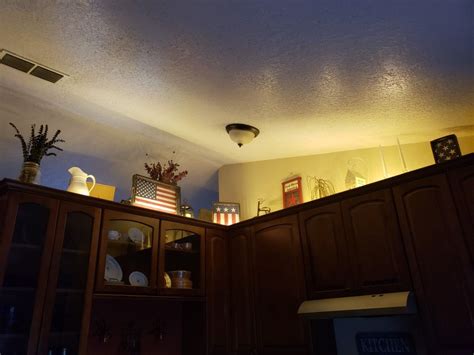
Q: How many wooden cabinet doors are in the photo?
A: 11